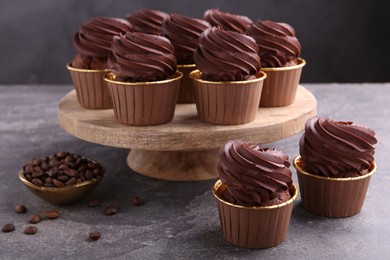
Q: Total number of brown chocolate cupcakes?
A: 9